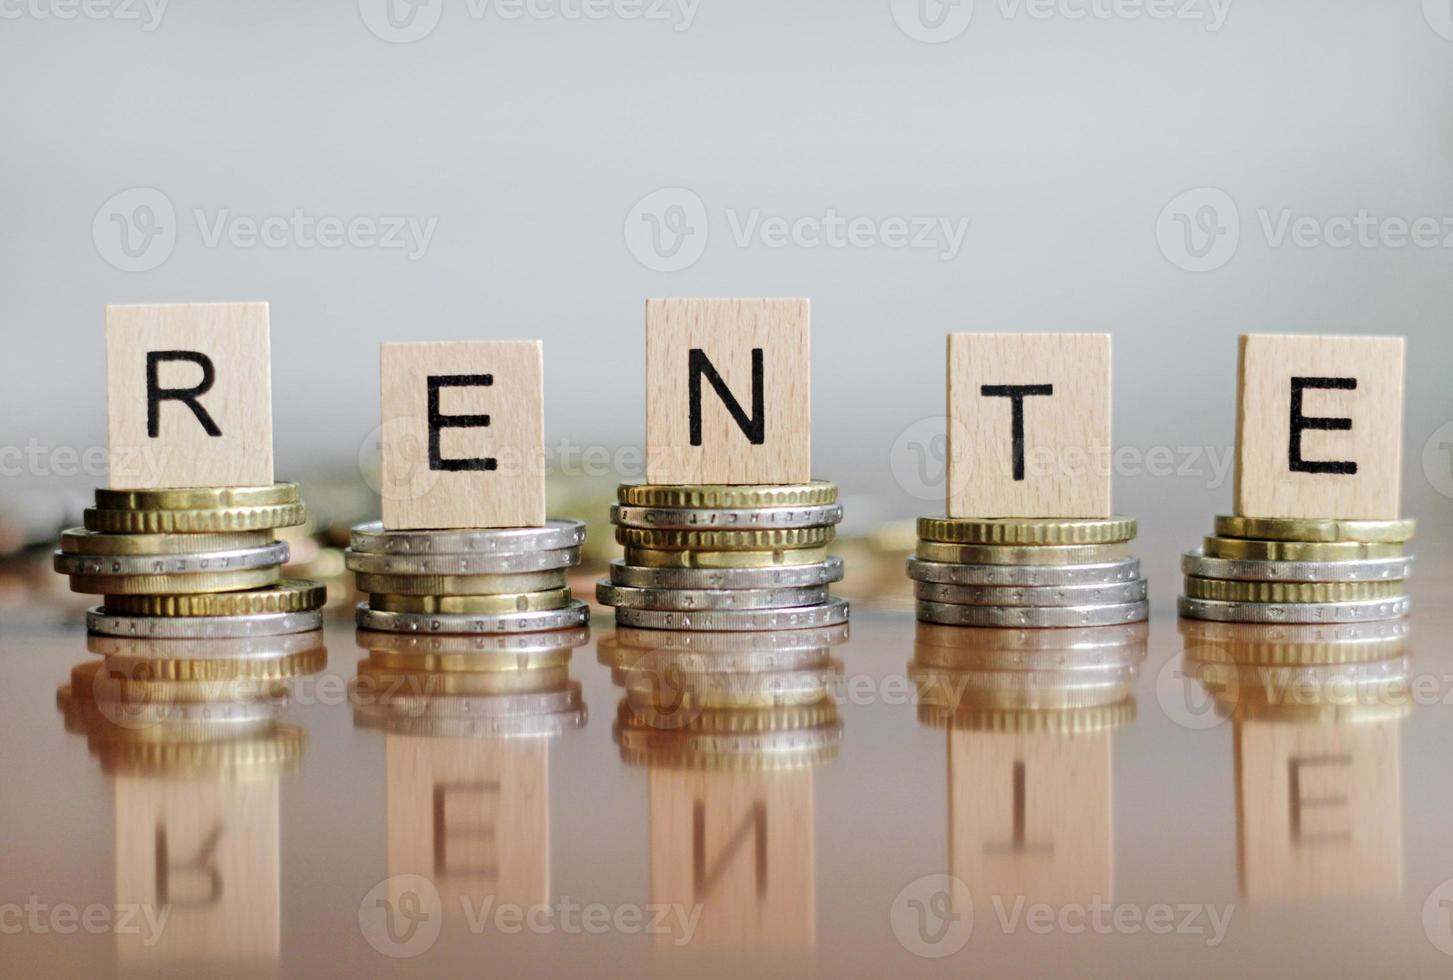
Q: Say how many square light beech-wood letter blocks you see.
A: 5